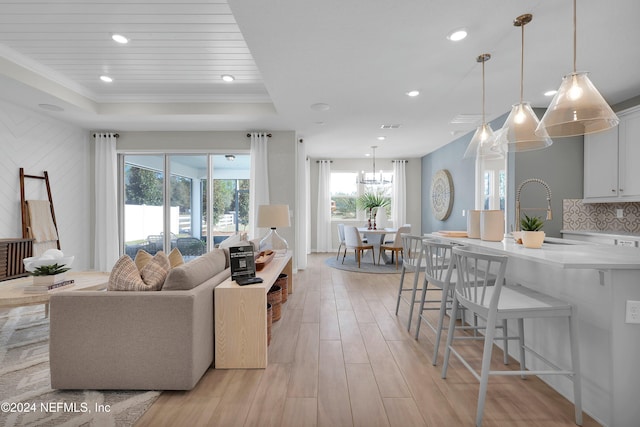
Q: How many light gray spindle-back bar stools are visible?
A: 3